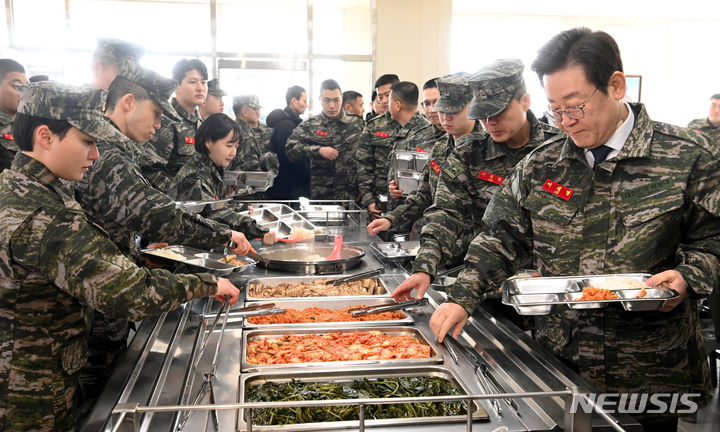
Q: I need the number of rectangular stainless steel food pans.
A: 4